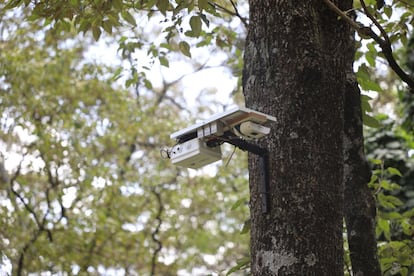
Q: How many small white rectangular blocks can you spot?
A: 3